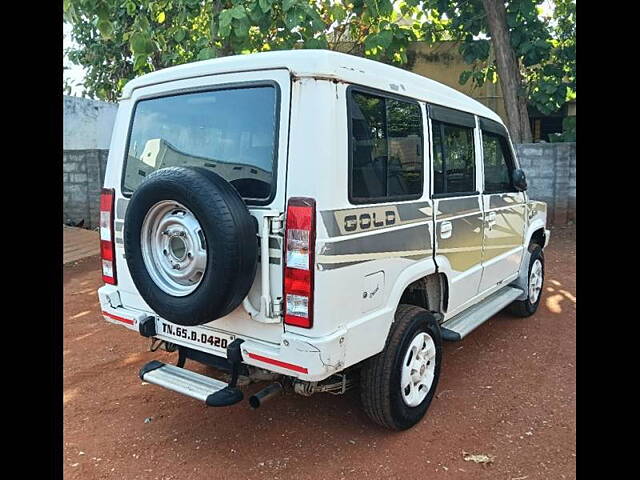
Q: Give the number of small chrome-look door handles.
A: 2